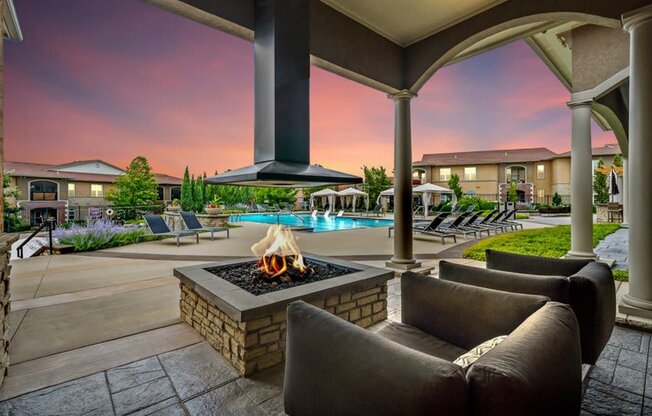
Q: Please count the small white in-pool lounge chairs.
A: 3